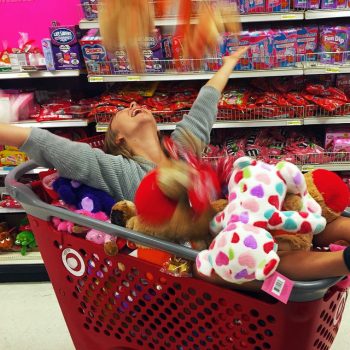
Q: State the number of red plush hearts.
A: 2